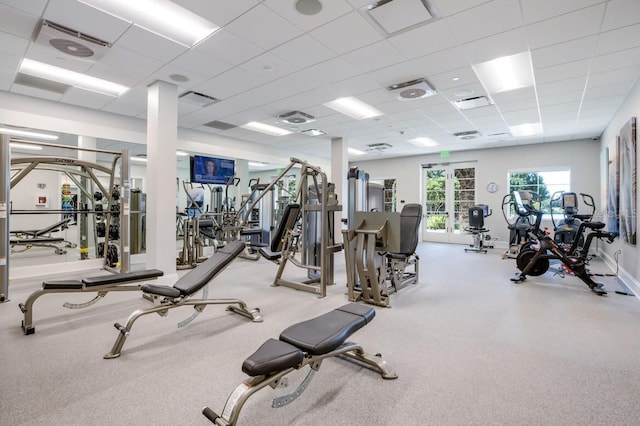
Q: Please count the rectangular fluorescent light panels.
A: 8